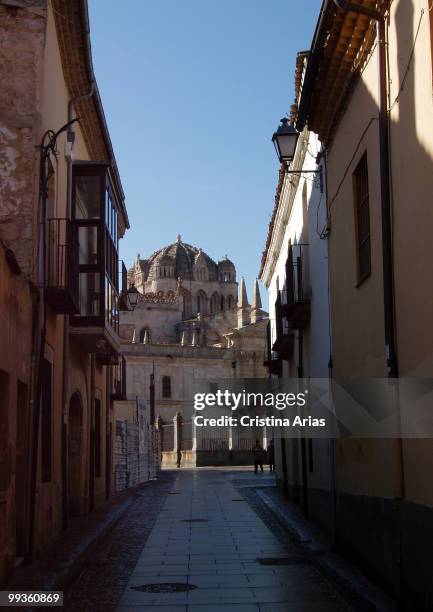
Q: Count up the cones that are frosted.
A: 0